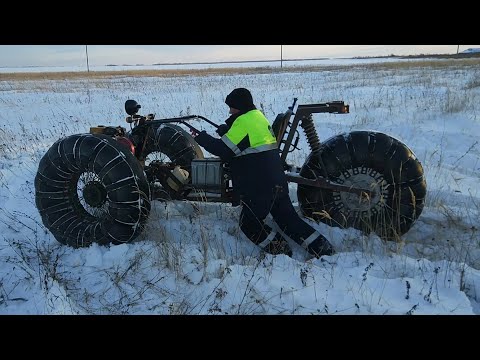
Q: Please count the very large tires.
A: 3